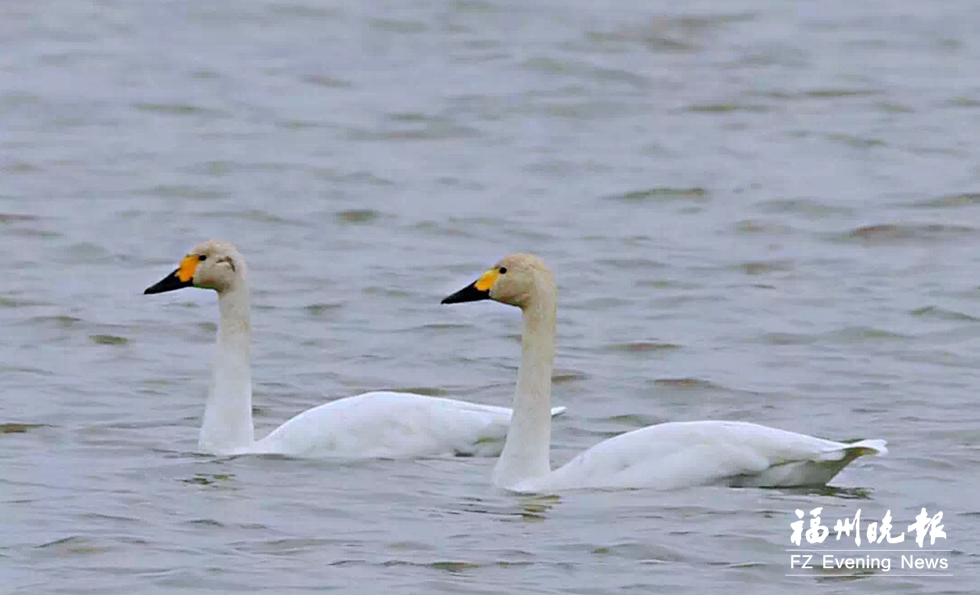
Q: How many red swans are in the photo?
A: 0